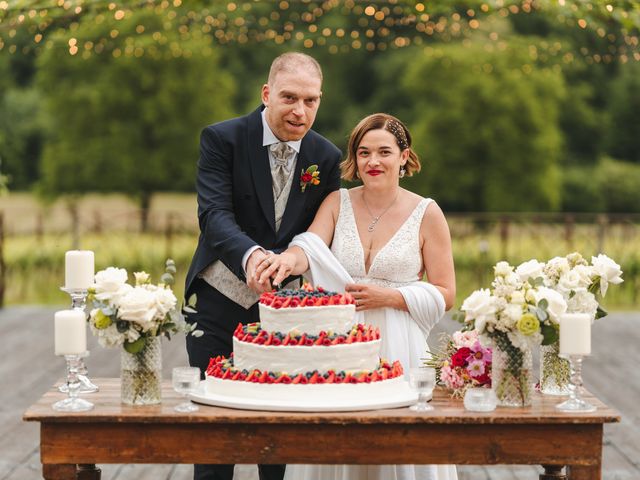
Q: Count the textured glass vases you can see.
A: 3